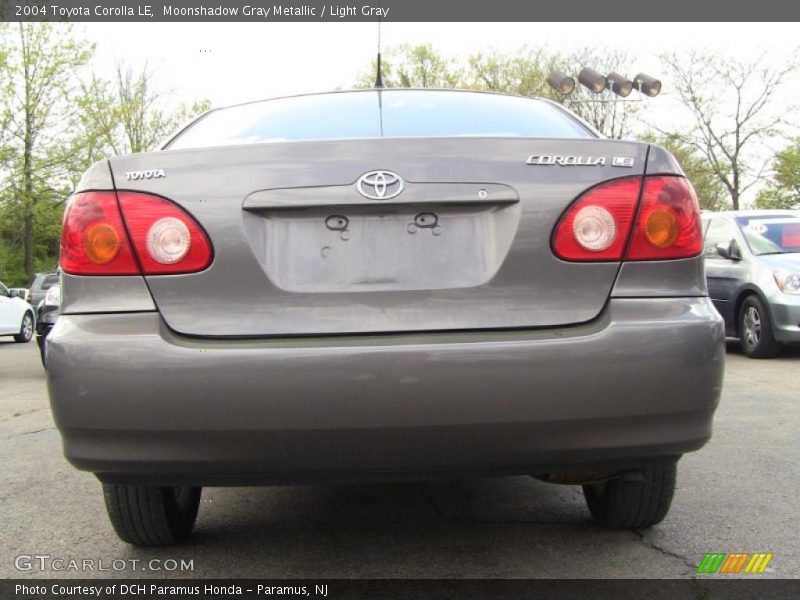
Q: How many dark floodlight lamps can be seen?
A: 4